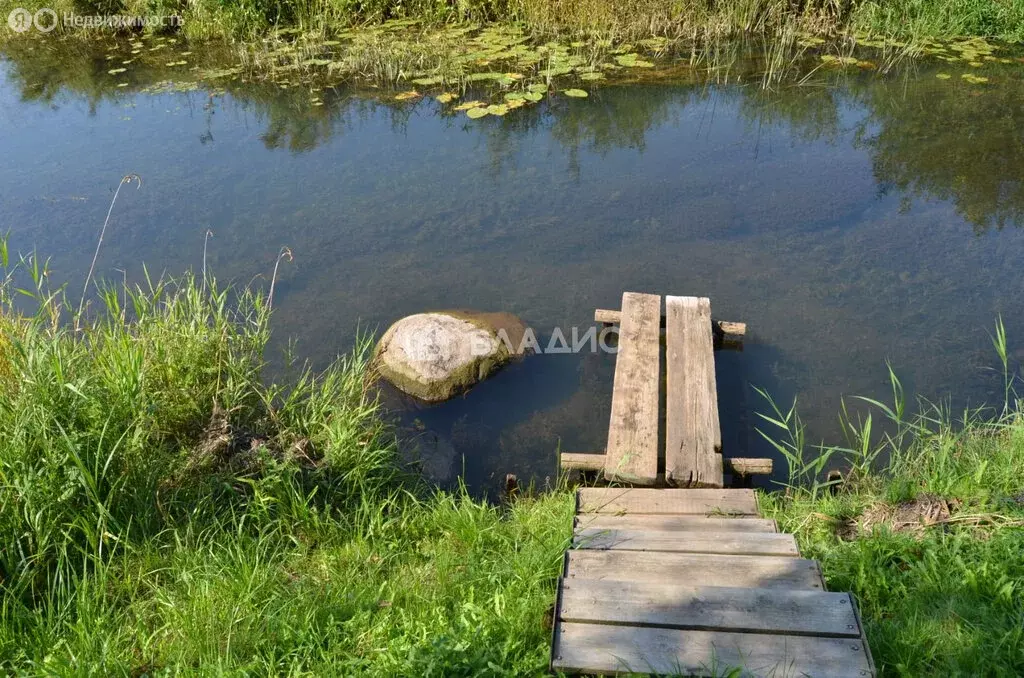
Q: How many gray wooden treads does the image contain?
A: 6